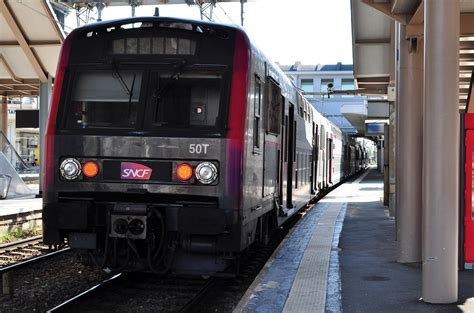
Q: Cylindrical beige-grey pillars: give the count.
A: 2